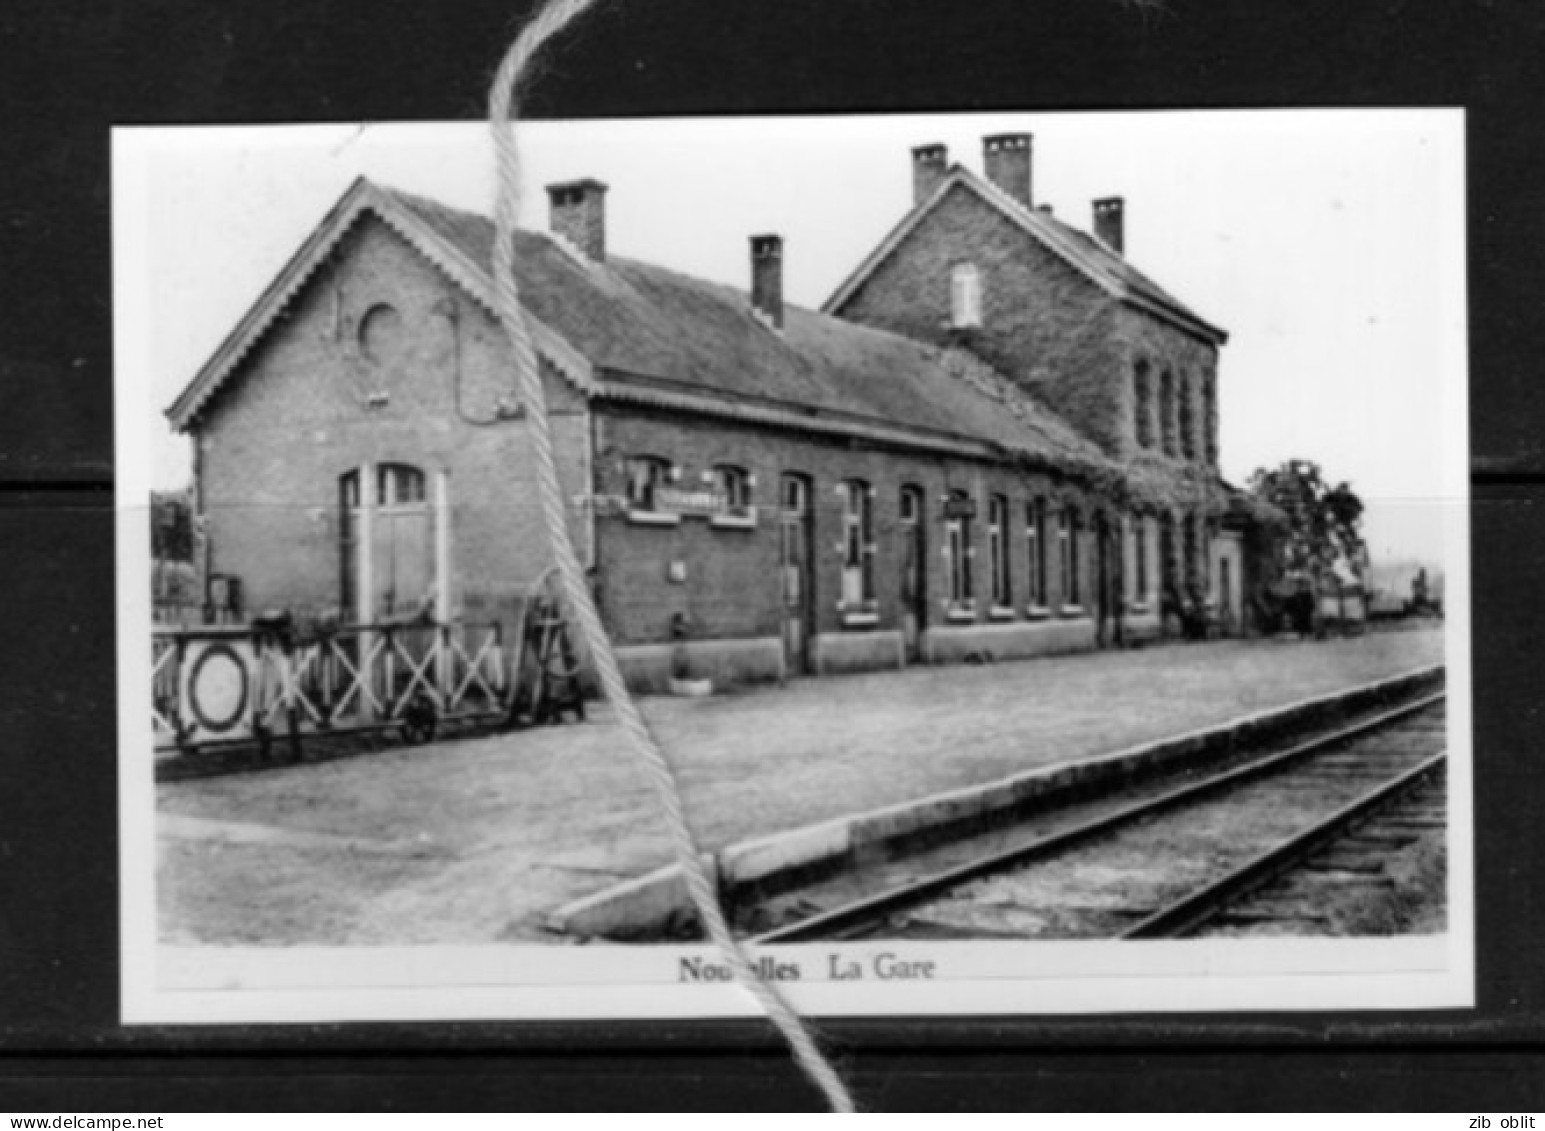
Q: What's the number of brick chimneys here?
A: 5